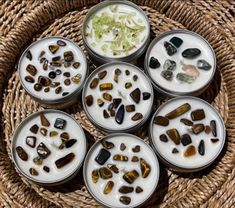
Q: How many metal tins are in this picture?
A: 7